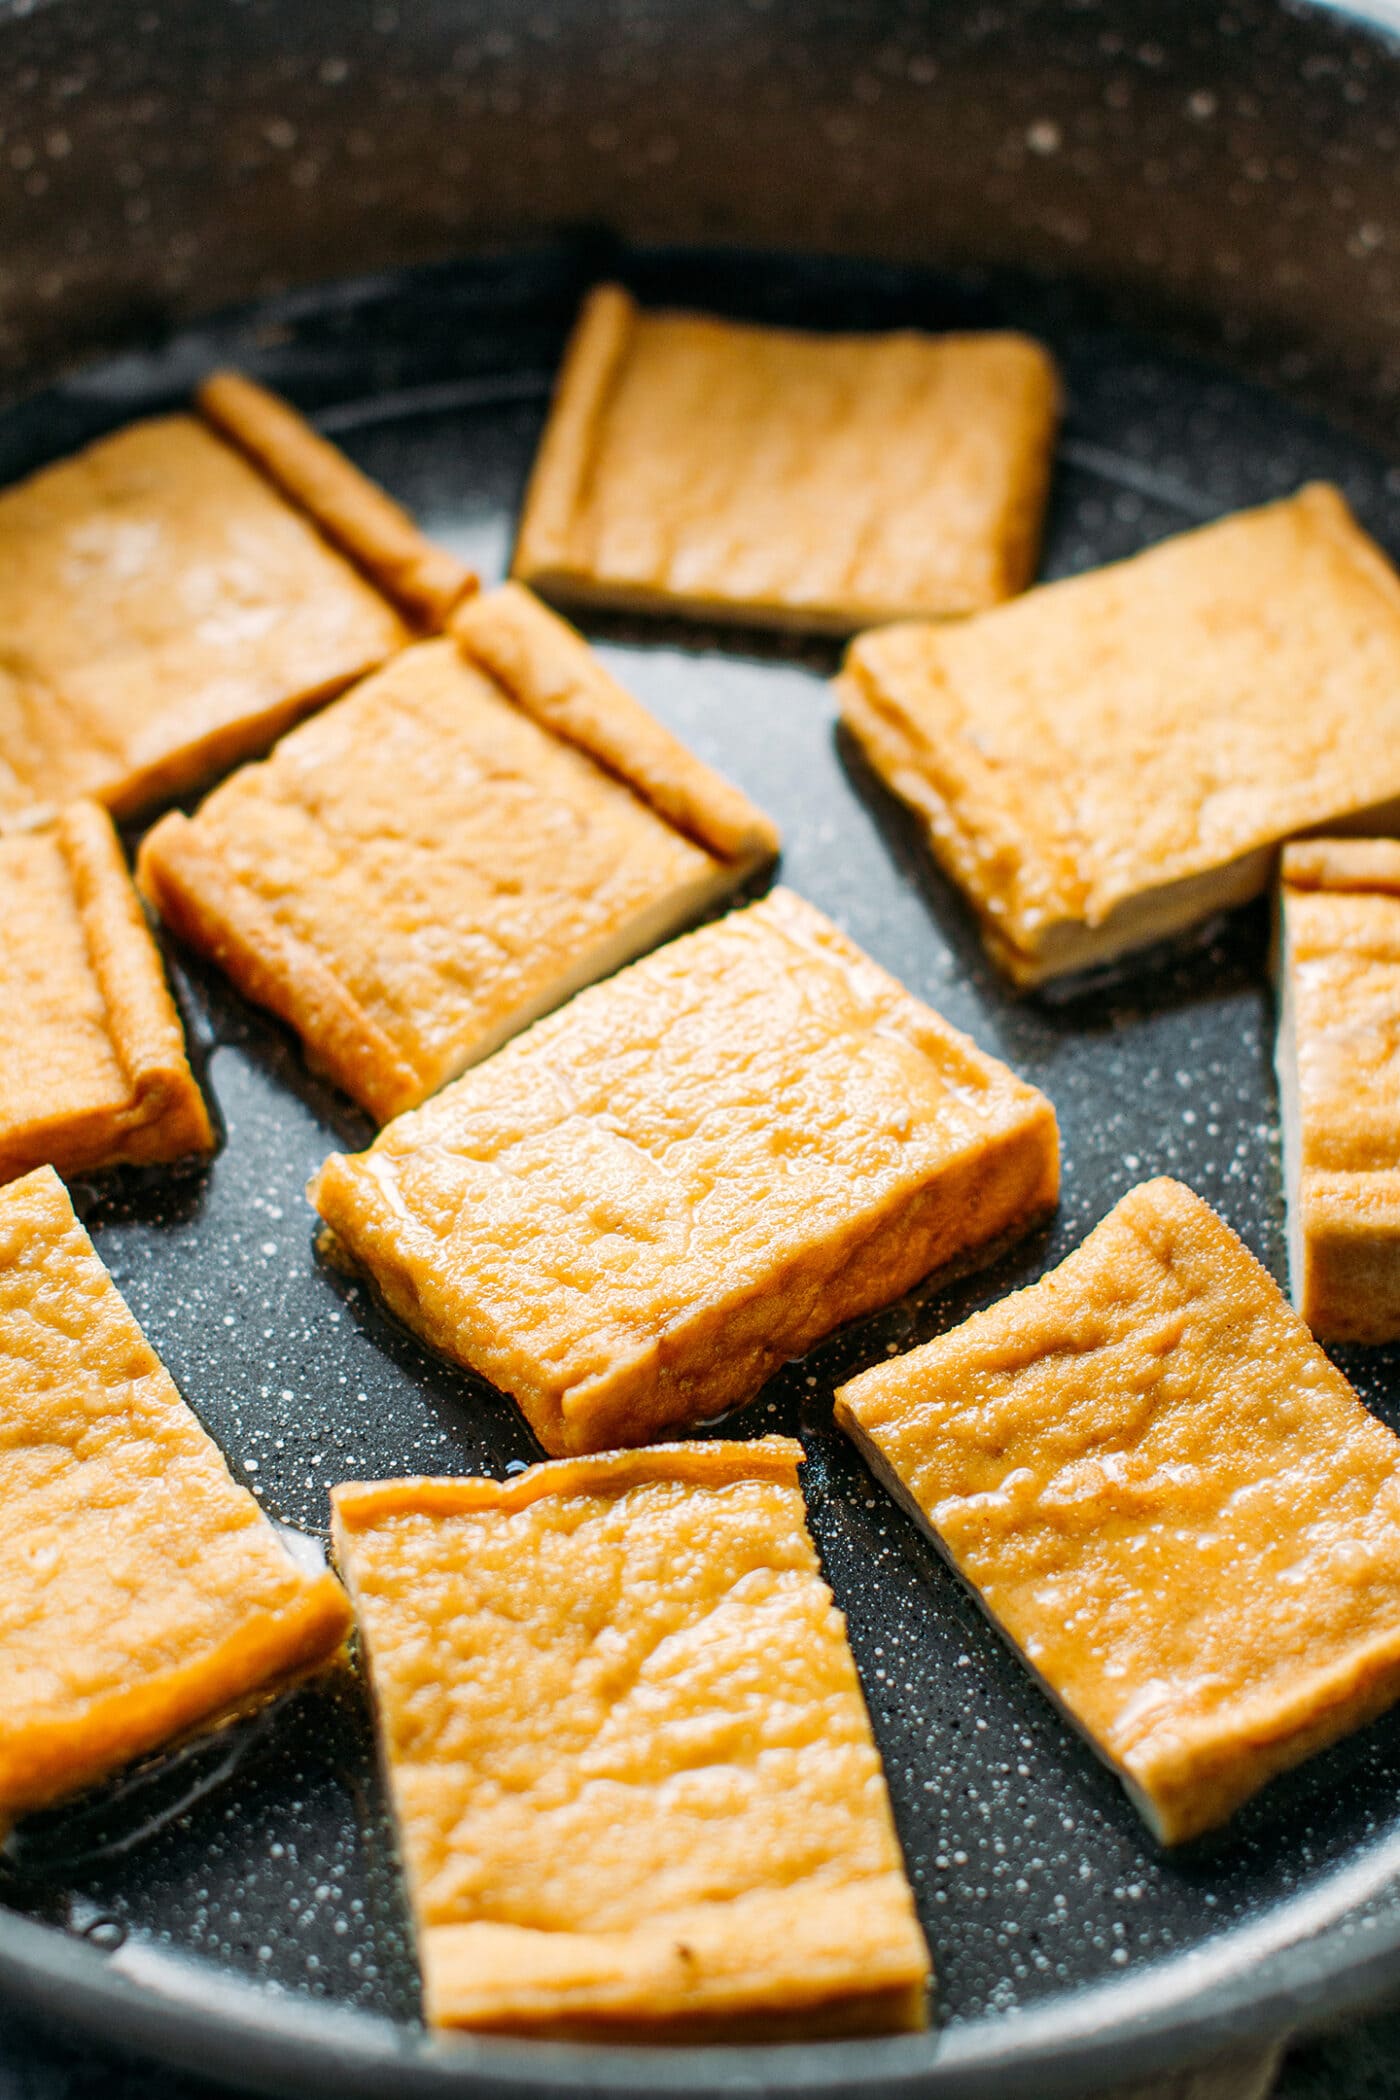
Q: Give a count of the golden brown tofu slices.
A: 10